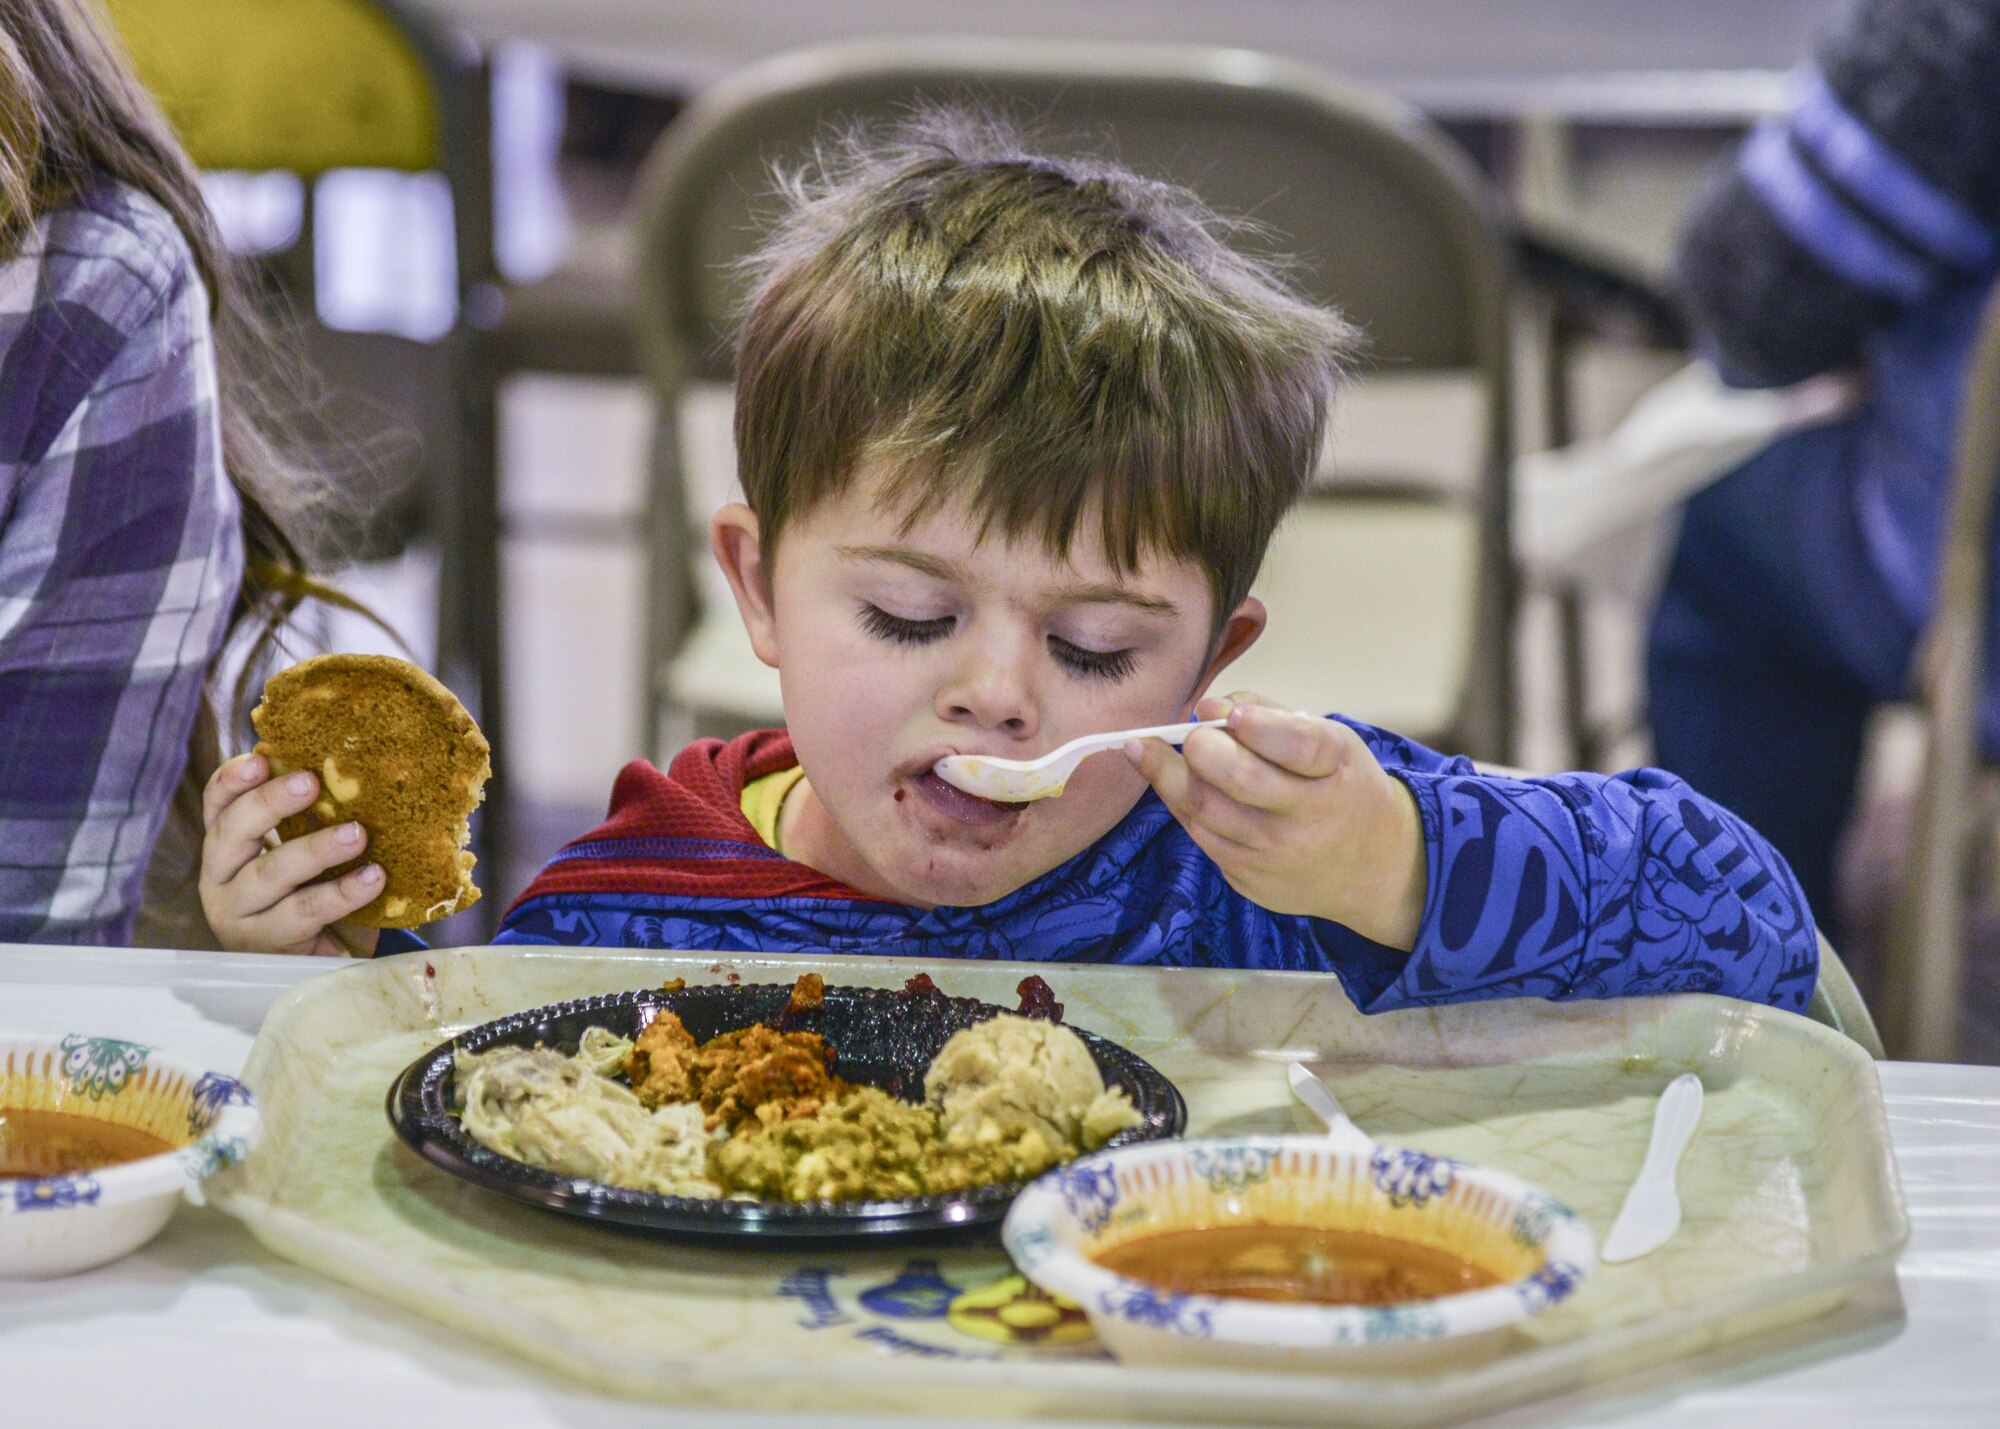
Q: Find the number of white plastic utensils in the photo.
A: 3